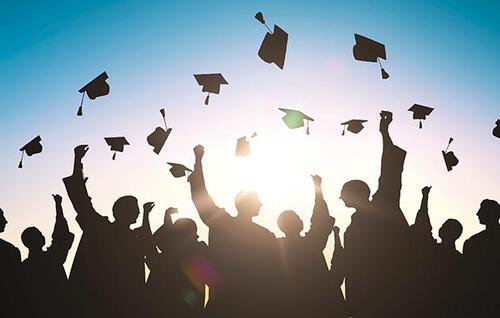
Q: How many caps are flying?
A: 14